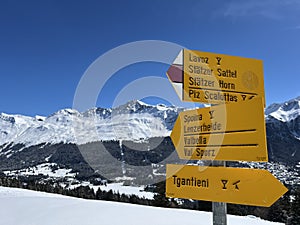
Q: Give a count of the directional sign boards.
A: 3